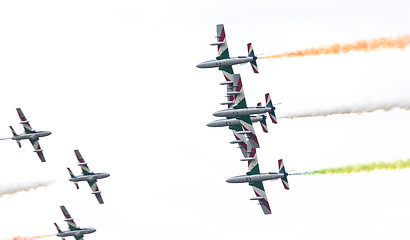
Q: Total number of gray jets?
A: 7